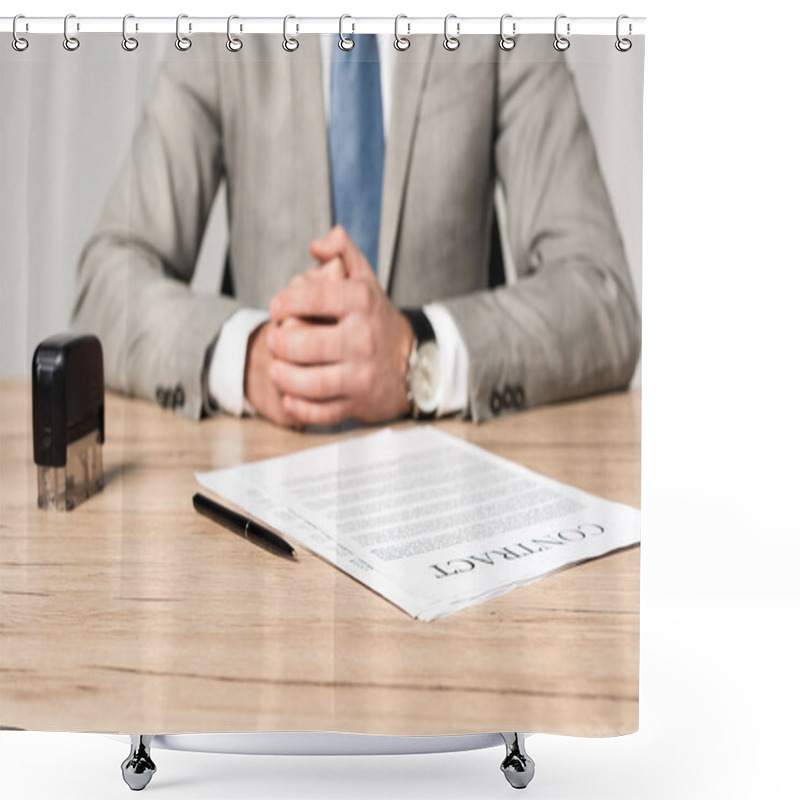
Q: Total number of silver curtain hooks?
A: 12